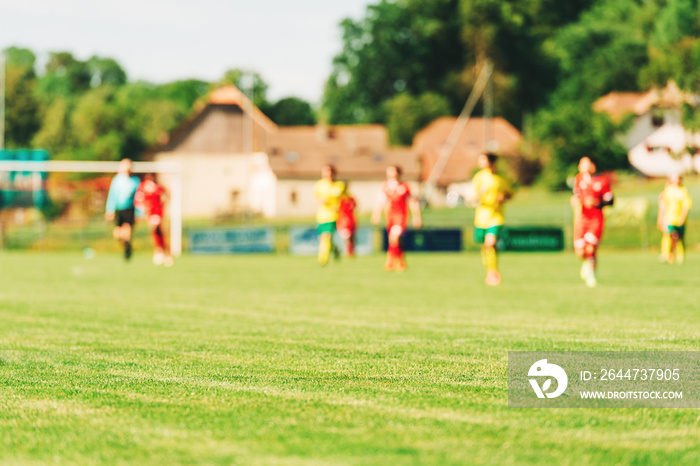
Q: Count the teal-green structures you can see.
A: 1